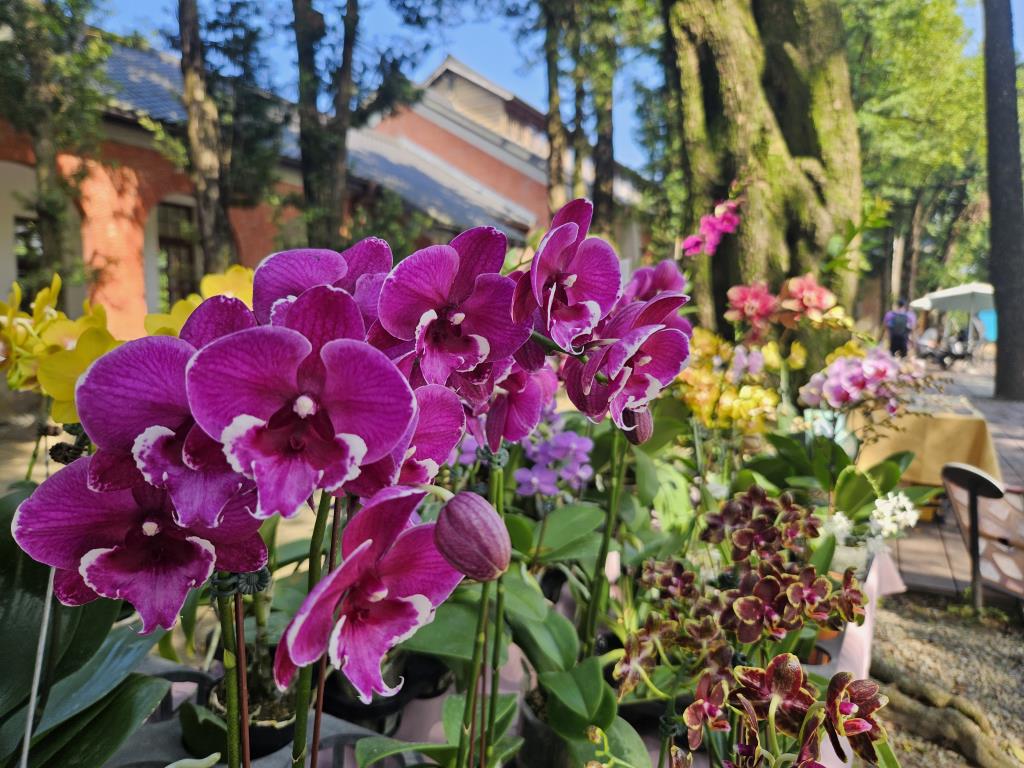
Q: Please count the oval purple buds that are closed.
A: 2